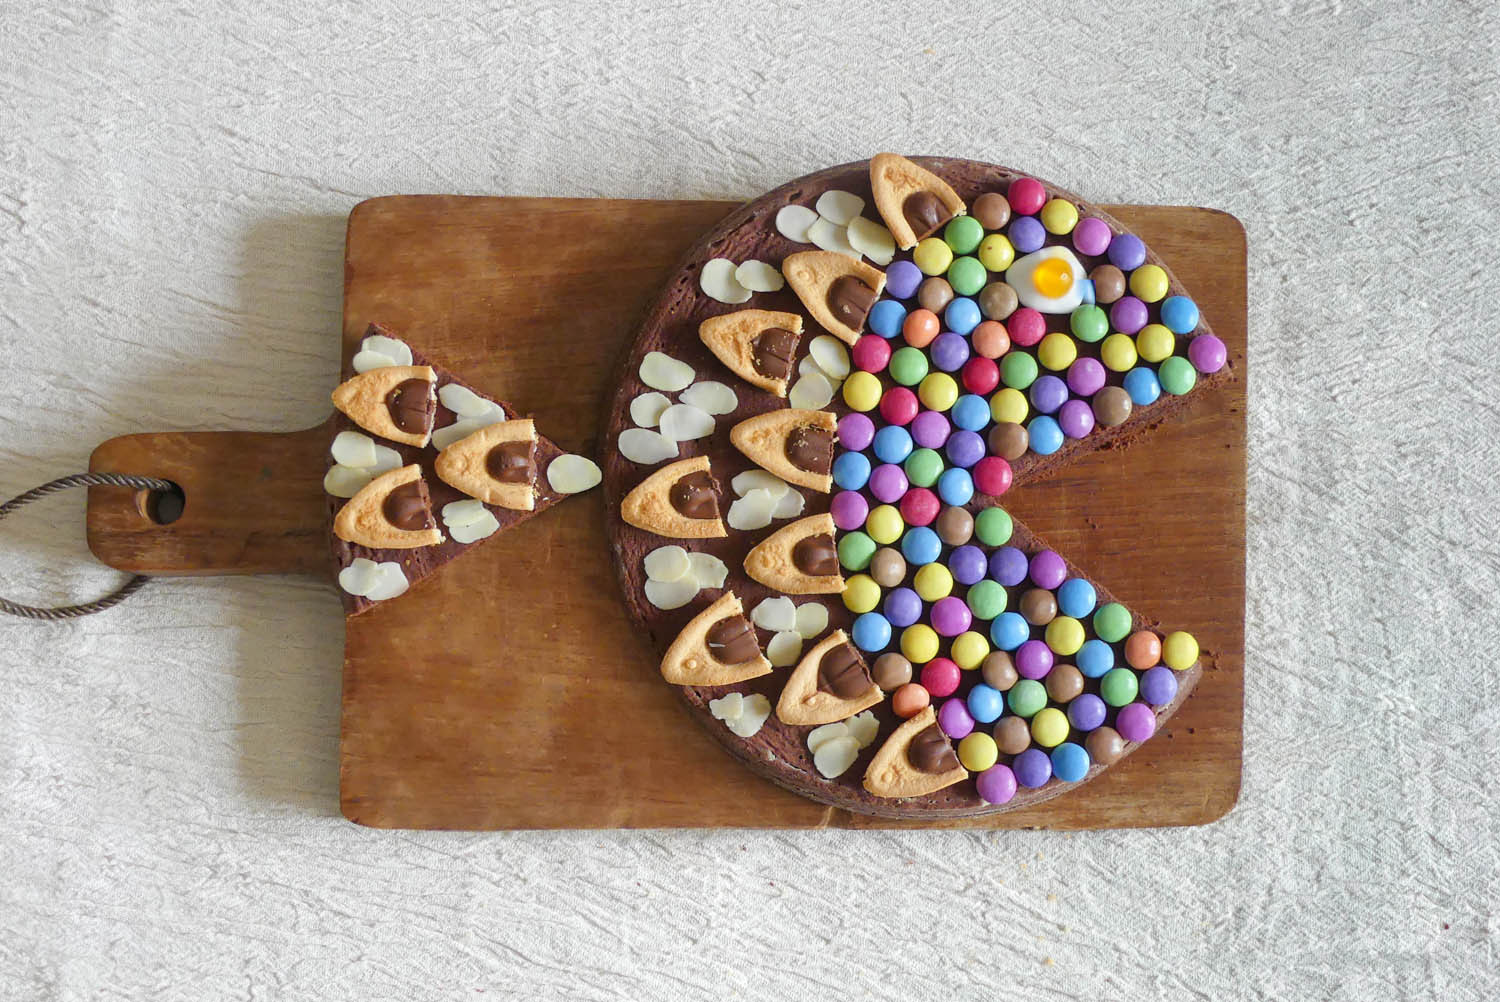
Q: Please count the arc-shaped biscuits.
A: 12